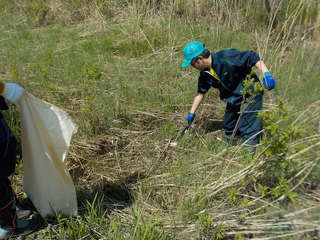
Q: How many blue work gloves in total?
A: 2